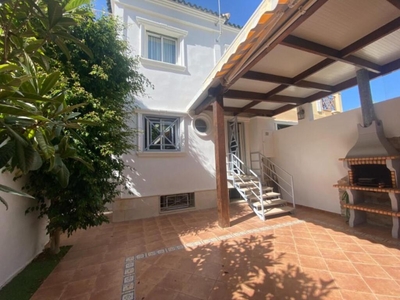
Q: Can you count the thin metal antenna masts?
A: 1